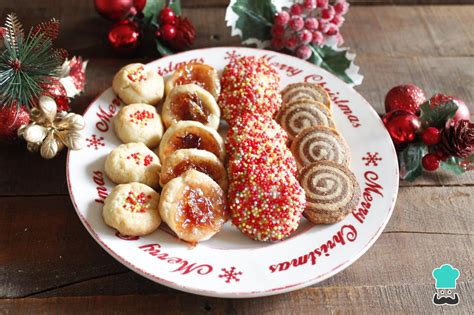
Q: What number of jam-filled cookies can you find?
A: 5